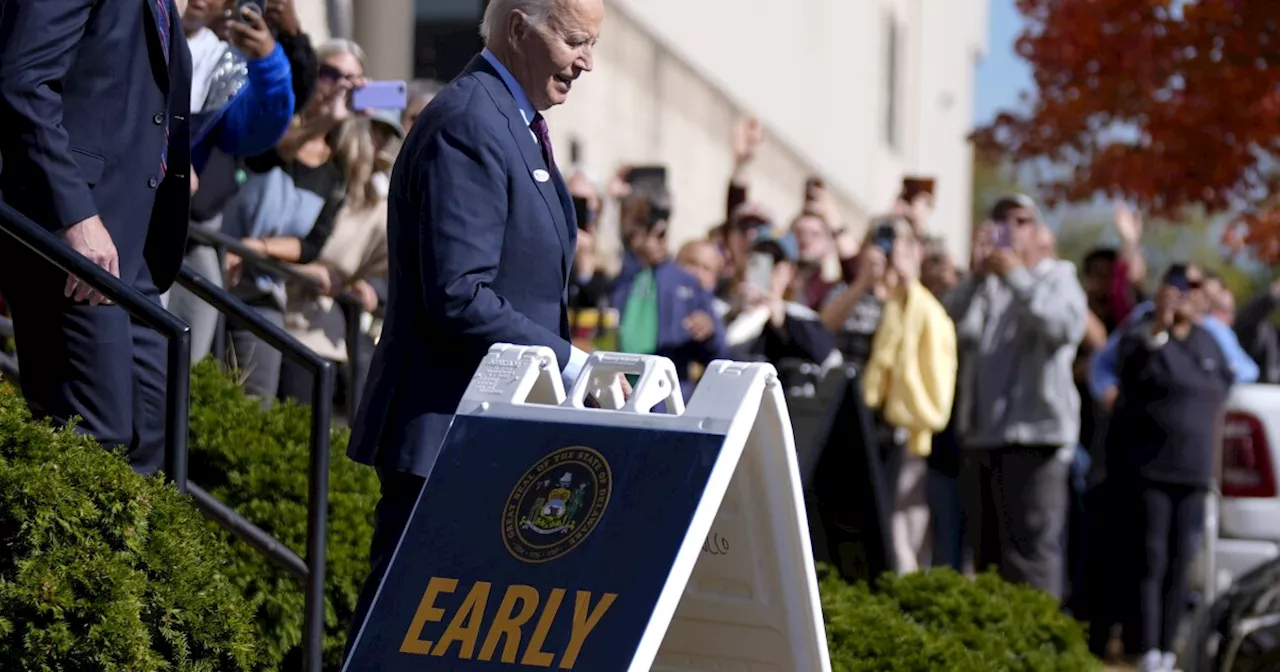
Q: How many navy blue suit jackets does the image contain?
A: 2